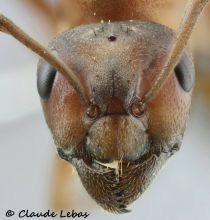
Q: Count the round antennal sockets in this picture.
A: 2